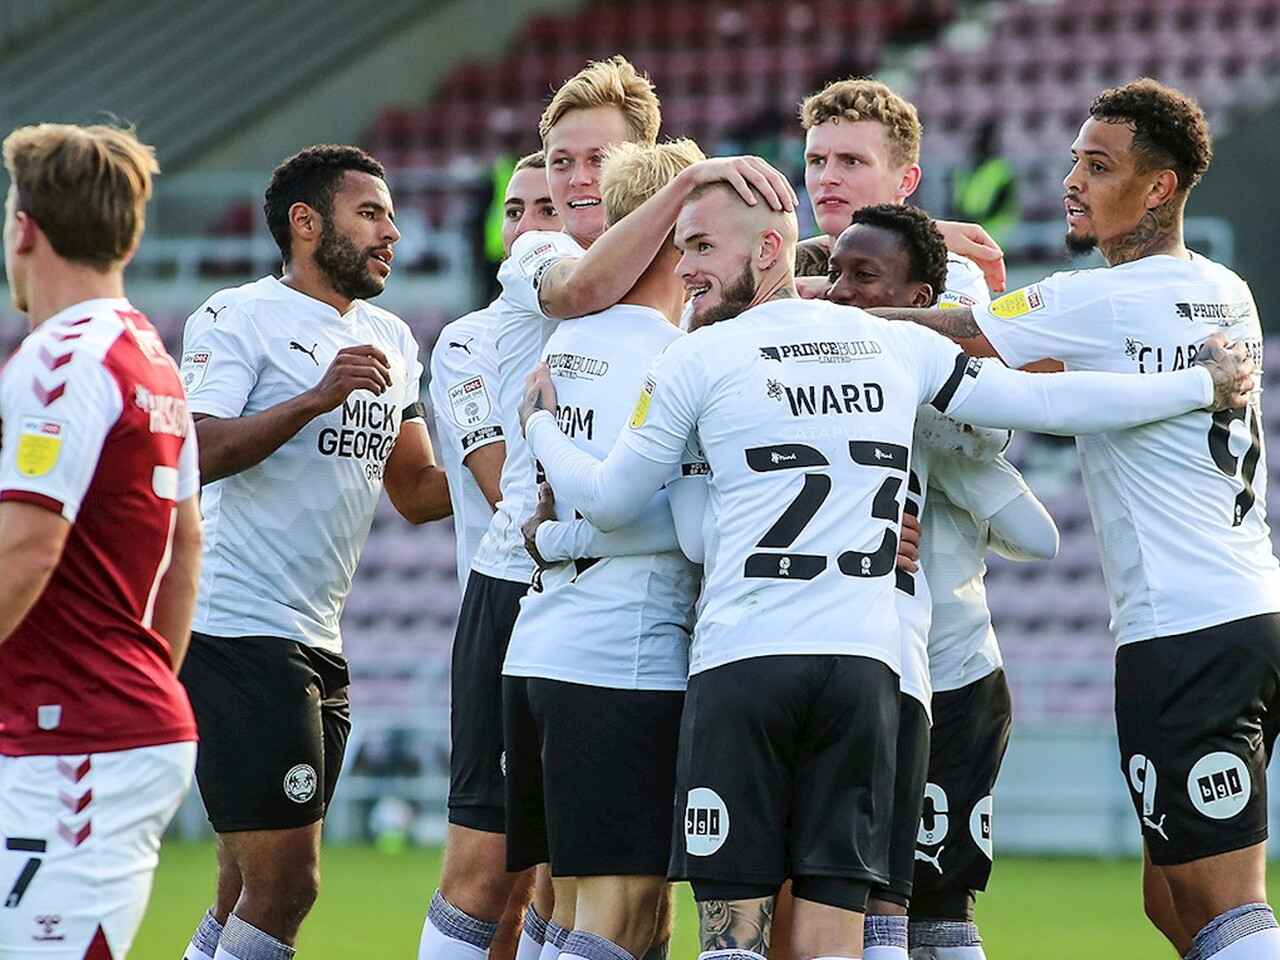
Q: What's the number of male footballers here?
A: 9